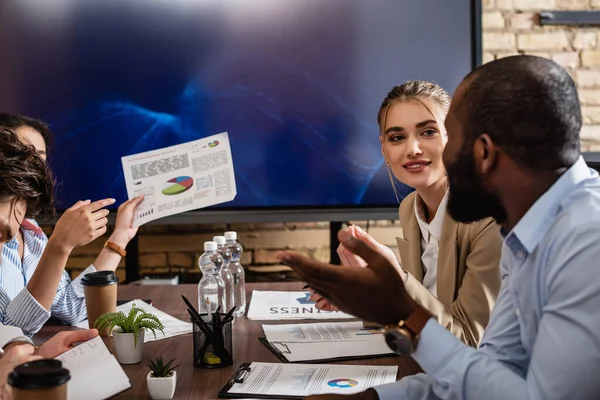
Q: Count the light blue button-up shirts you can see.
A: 1